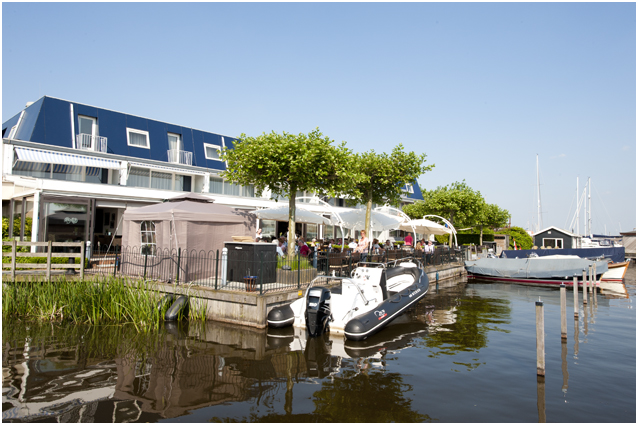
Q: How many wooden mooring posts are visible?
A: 6